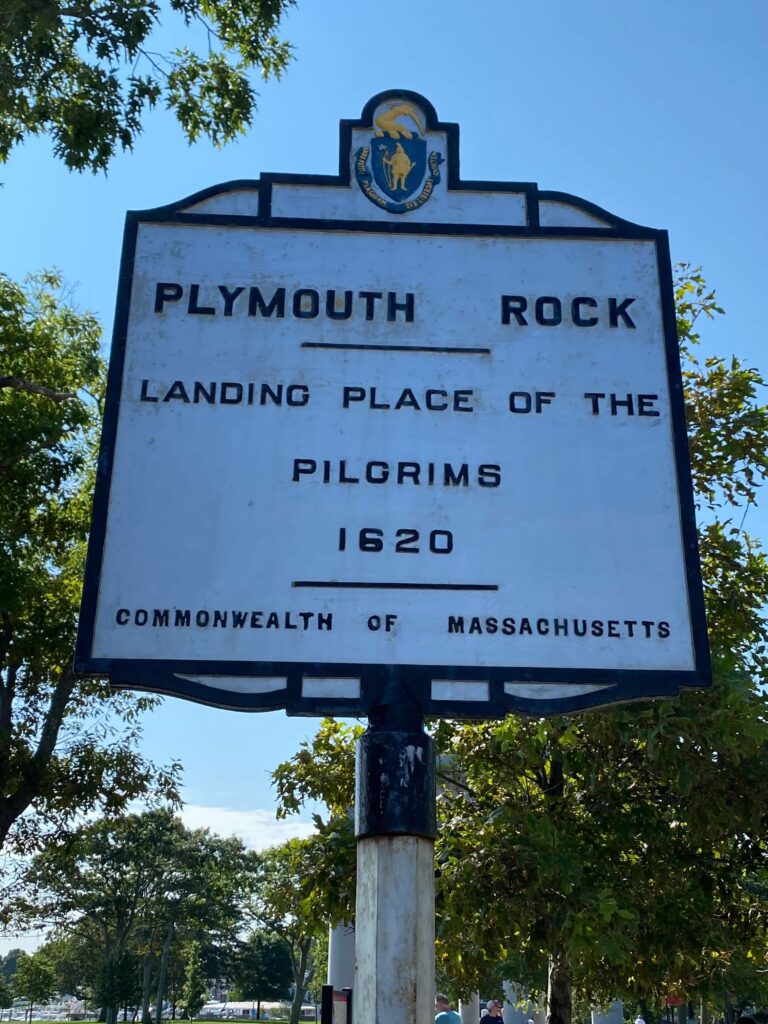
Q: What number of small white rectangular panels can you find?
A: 2